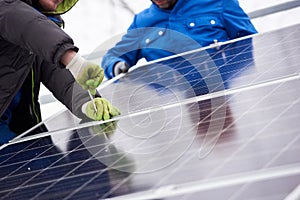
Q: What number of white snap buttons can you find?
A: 4